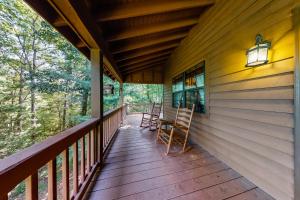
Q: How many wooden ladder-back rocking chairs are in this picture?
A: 2